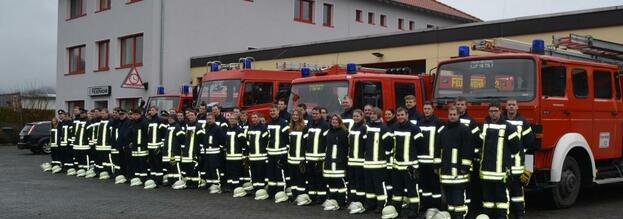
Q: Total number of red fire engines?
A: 4